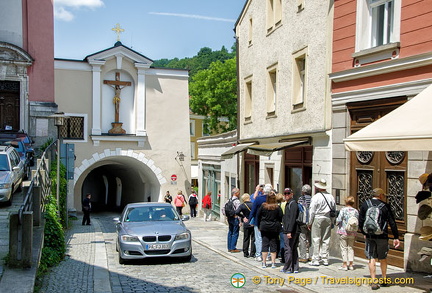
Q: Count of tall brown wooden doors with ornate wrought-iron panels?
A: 2